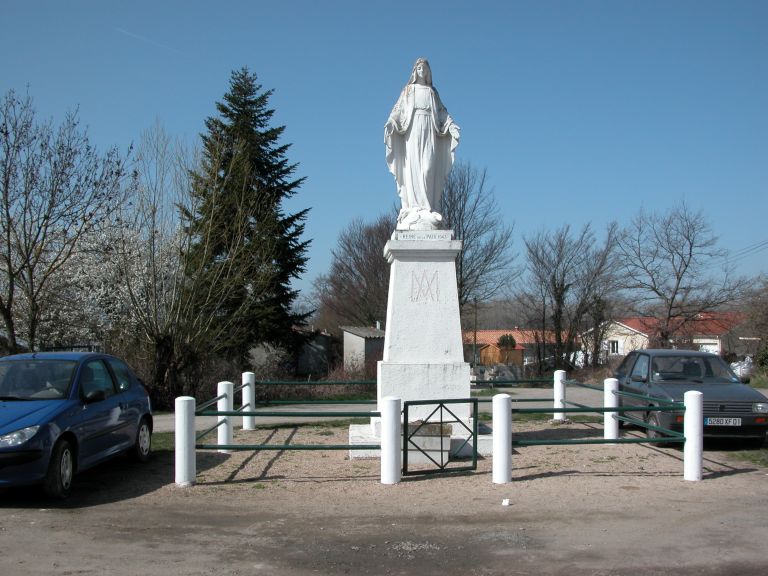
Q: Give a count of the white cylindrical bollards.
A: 8